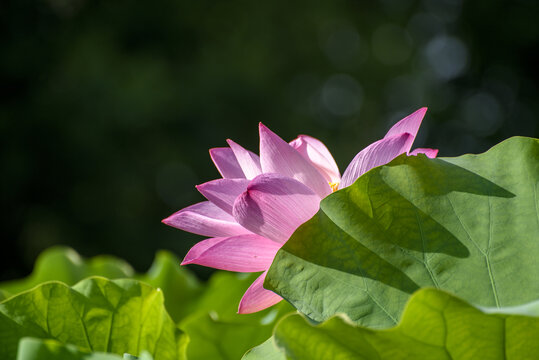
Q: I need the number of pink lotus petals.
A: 12